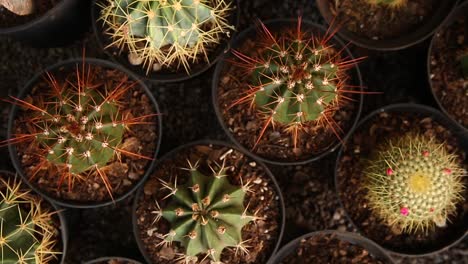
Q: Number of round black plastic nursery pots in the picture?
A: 11